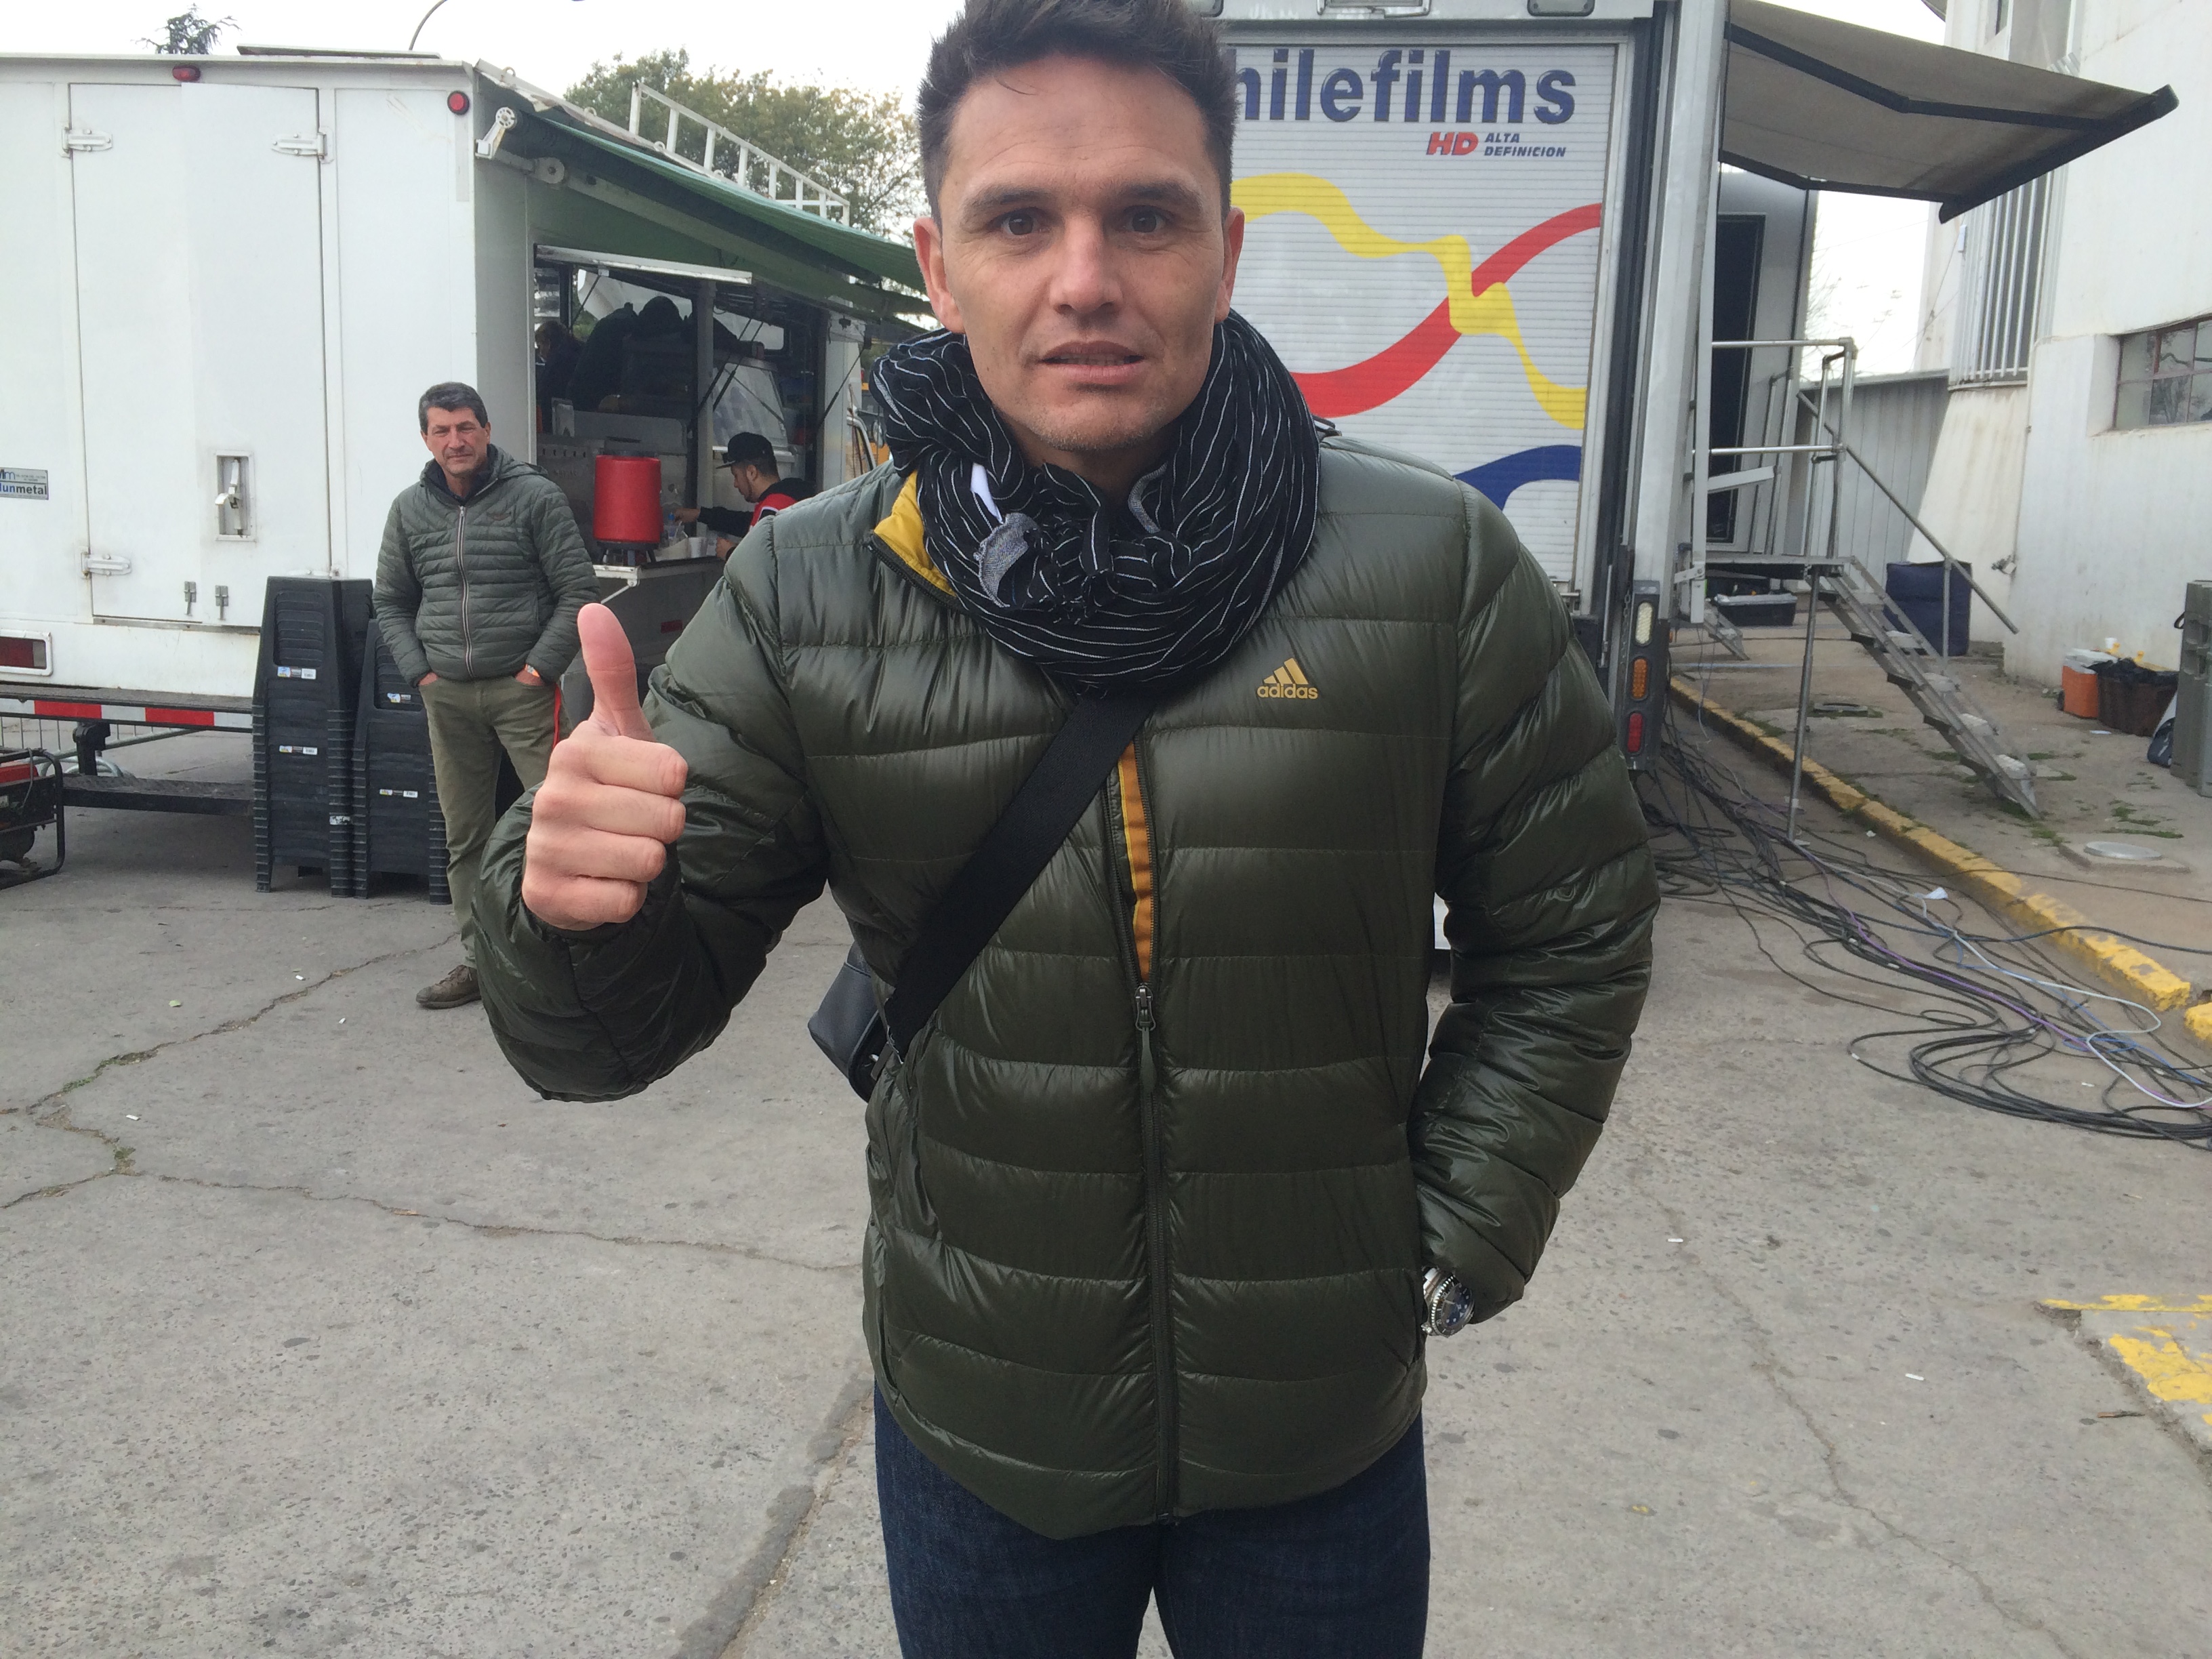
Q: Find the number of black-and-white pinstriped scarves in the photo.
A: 1